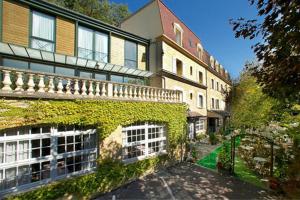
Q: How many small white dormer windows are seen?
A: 6